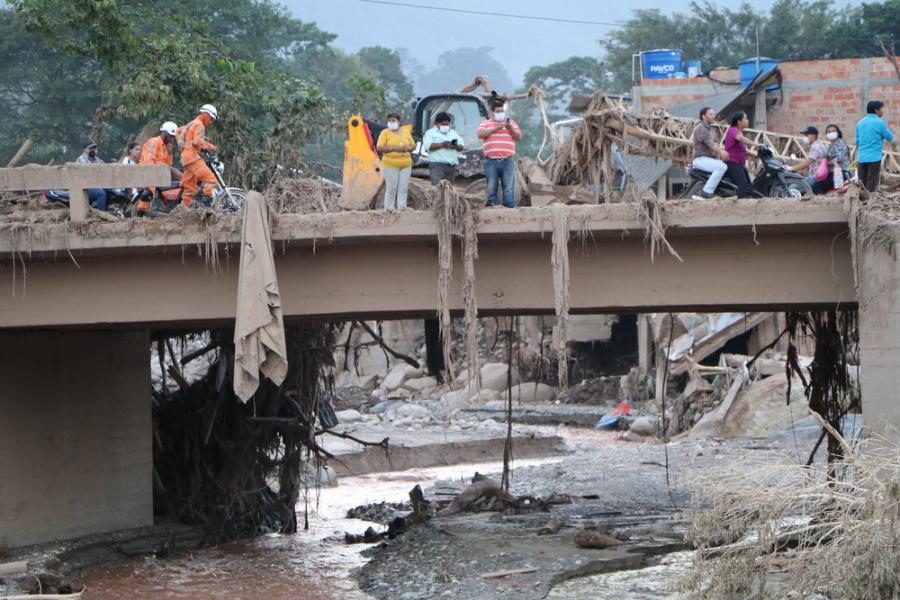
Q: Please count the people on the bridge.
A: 12